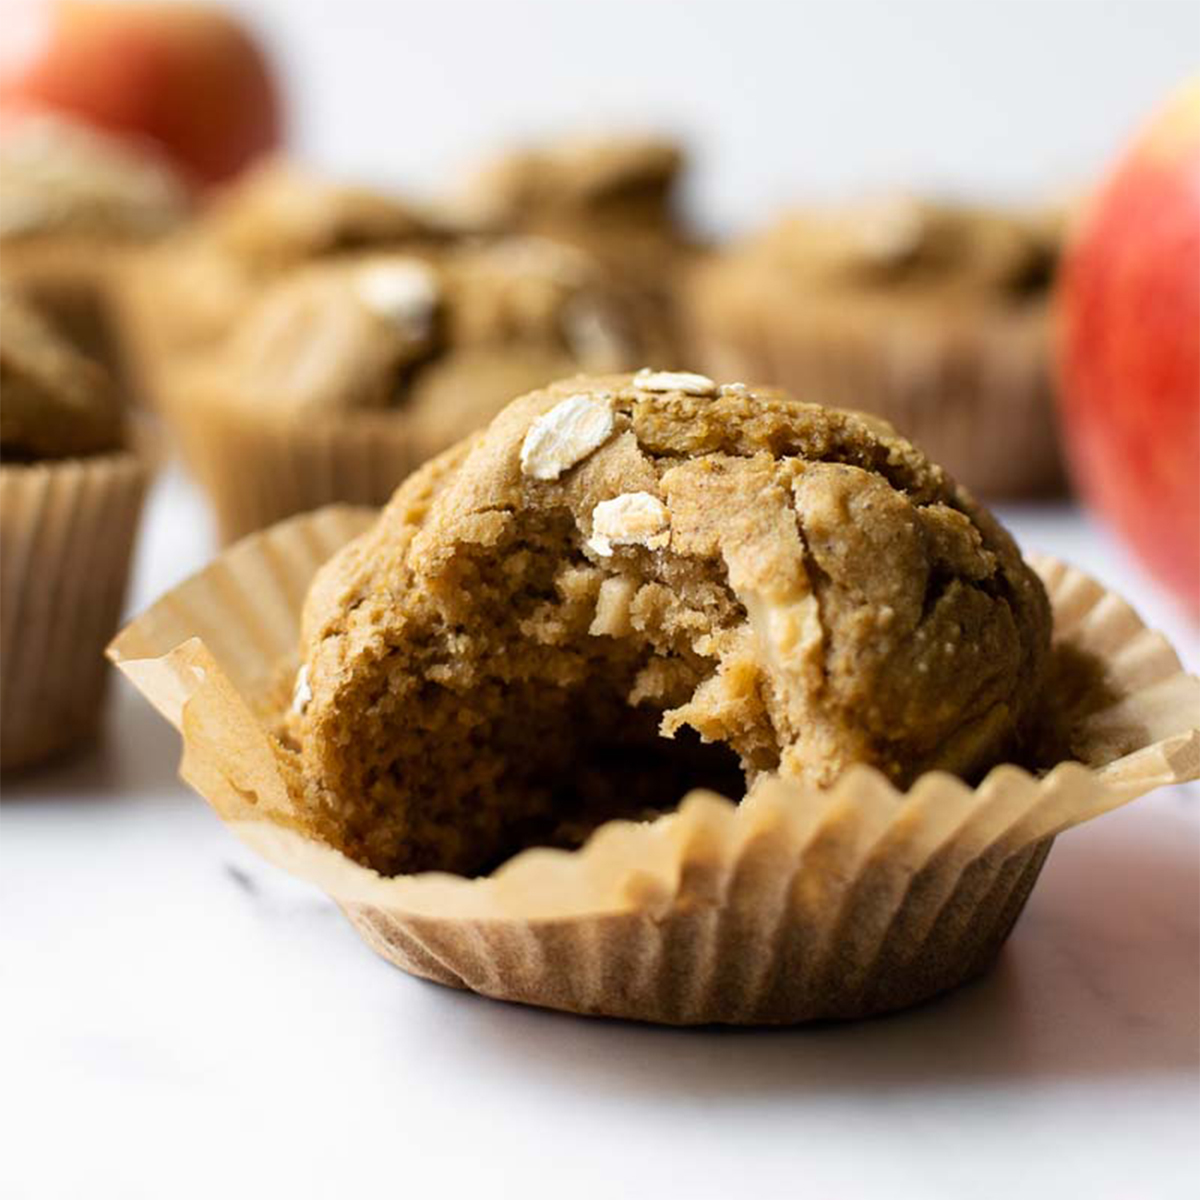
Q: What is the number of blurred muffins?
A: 6